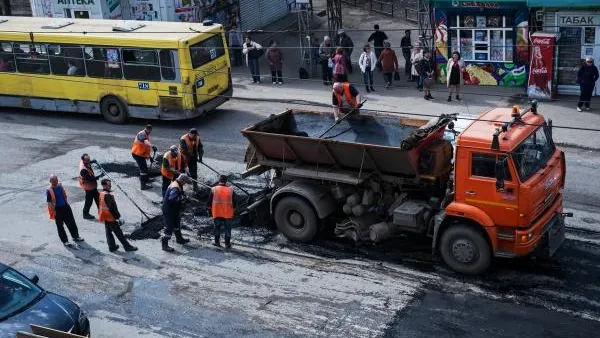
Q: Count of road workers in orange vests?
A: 8